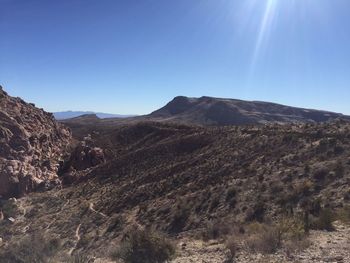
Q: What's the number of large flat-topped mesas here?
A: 1